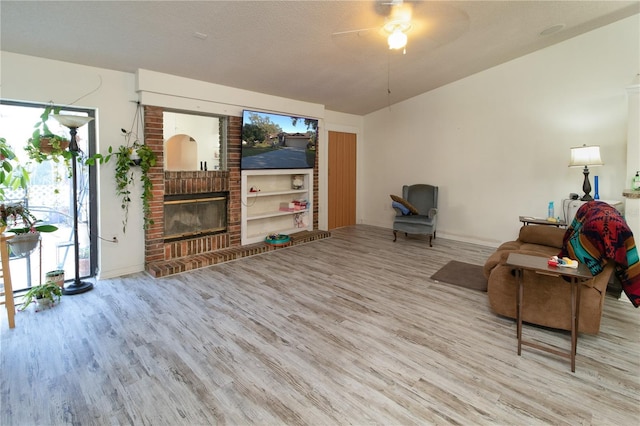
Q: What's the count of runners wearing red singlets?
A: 0